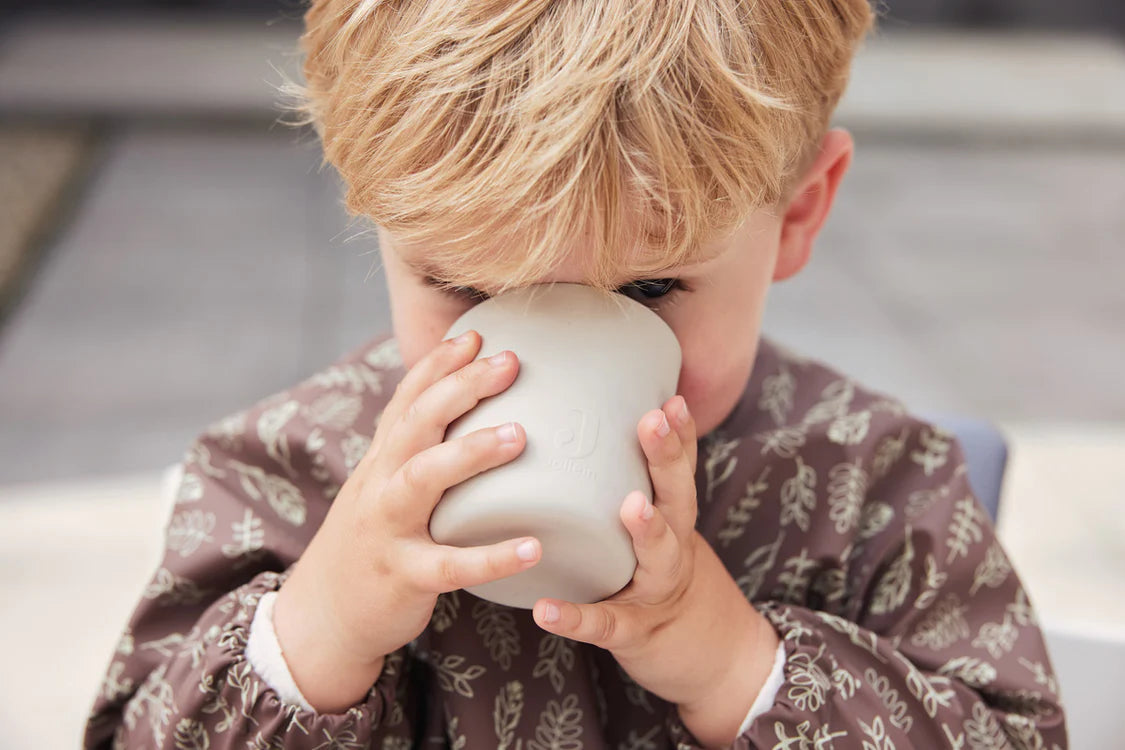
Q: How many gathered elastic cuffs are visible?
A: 2